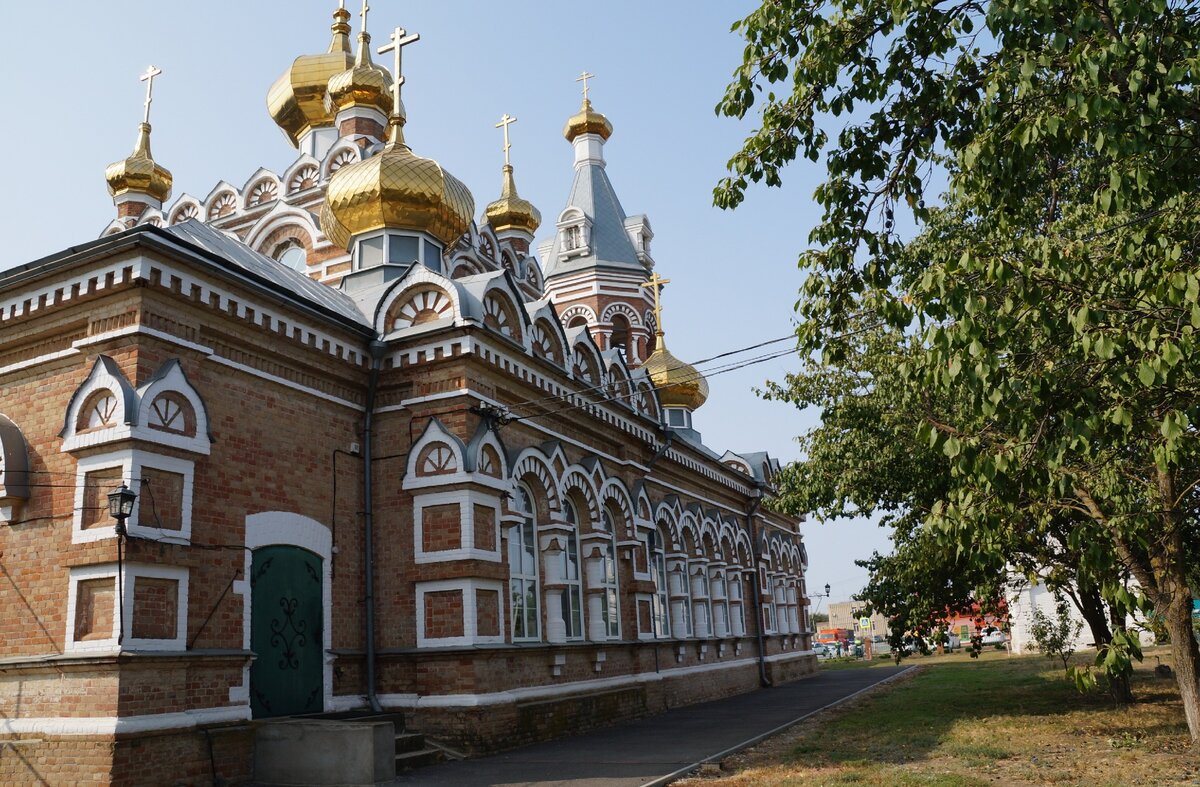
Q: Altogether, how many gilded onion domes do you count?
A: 7